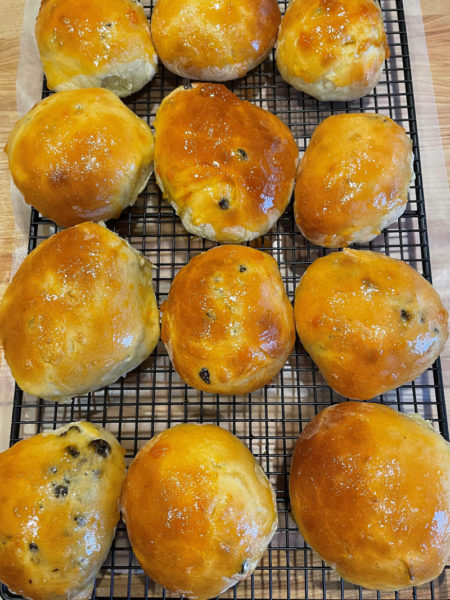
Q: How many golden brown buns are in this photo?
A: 12